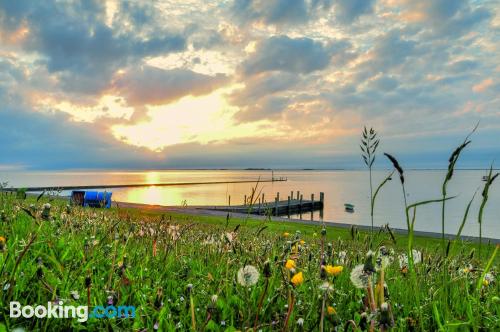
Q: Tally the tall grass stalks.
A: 4